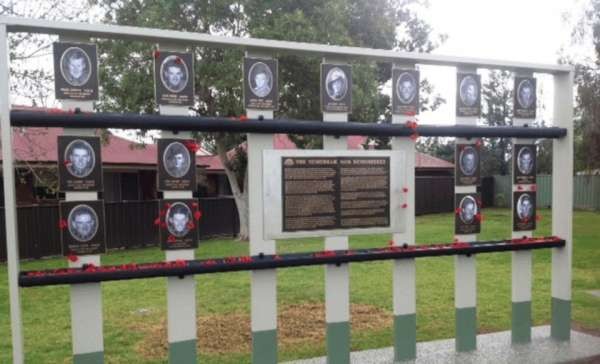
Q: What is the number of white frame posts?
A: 9